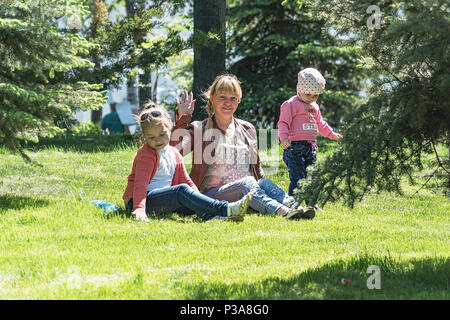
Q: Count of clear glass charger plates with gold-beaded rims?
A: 0